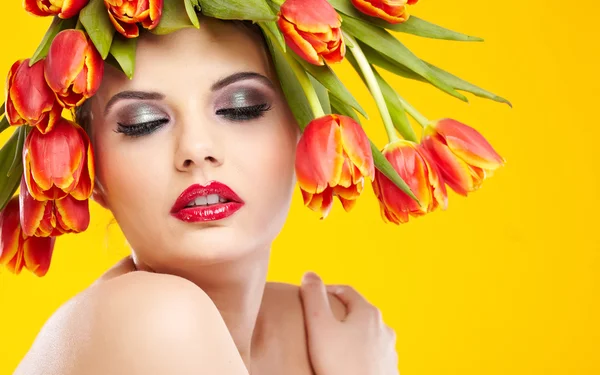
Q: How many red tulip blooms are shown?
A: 12